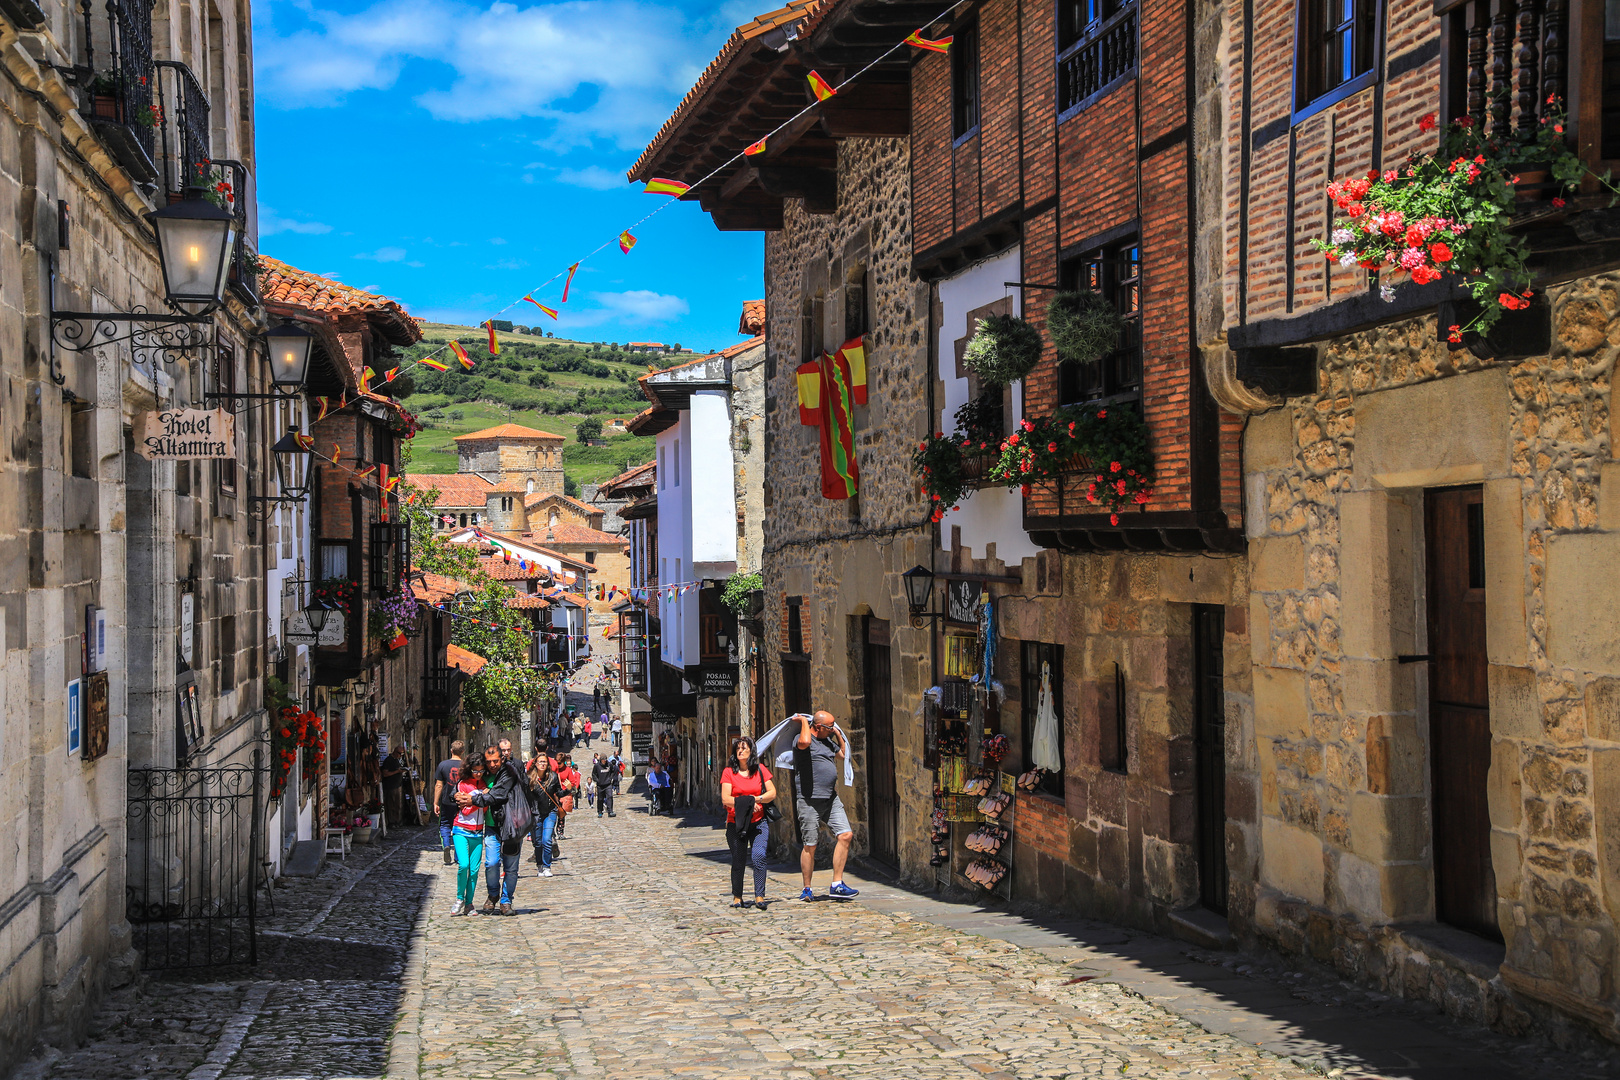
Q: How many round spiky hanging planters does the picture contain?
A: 2